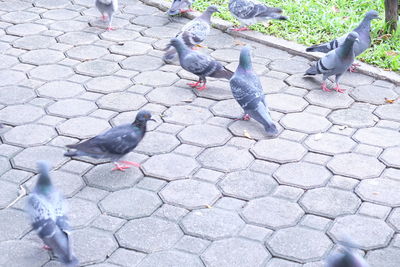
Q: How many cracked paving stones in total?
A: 0